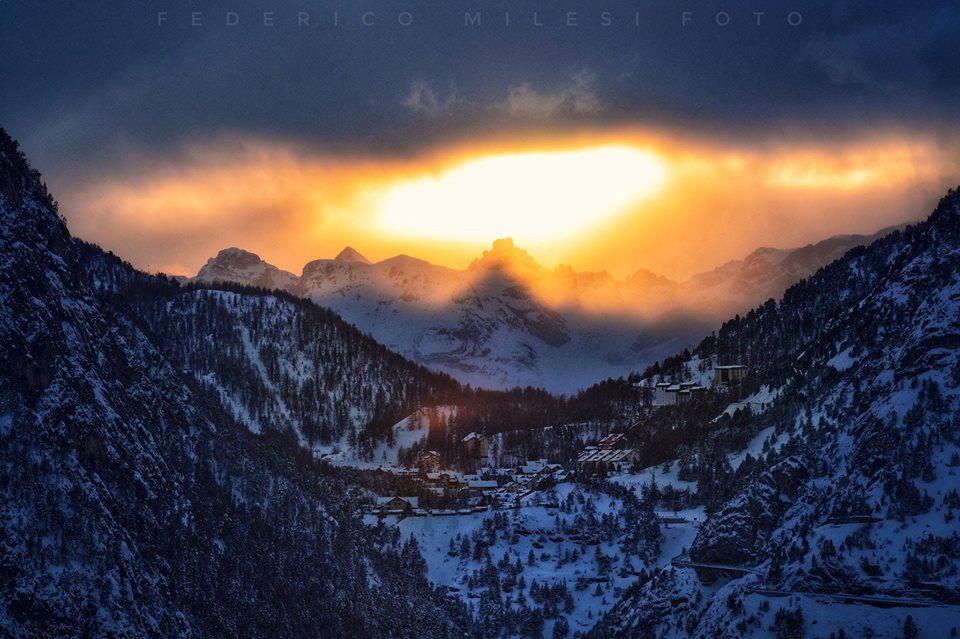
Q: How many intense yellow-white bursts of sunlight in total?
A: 1